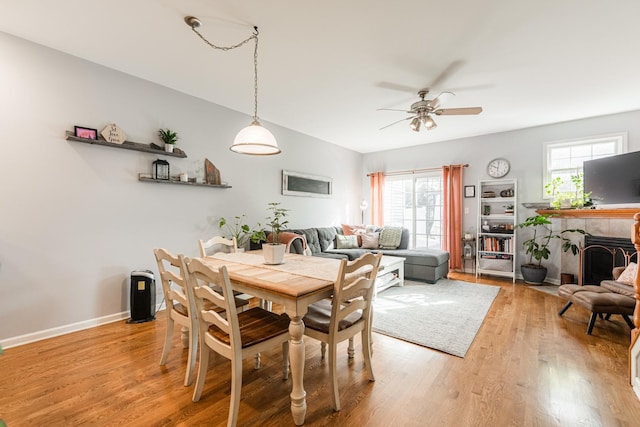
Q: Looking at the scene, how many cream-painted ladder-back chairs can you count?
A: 4